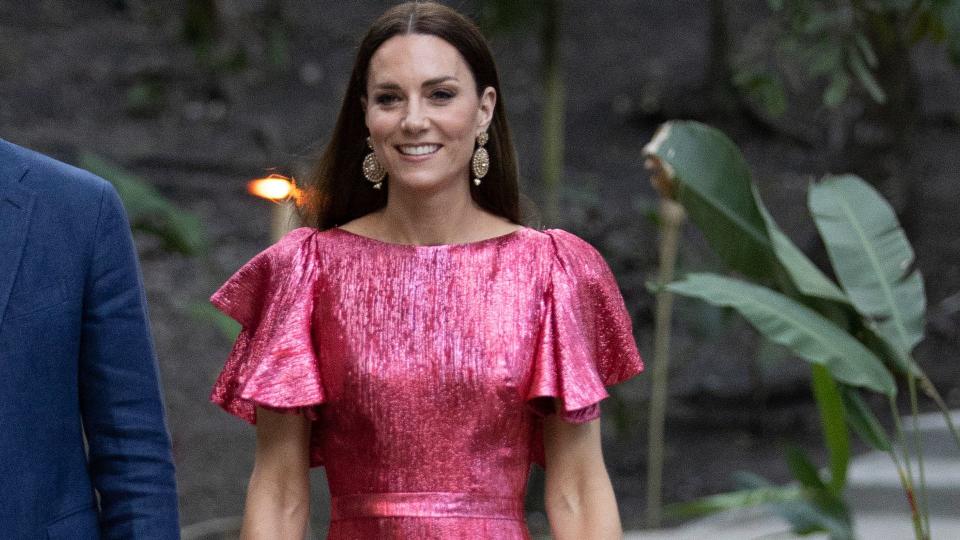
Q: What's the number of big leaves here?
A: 3